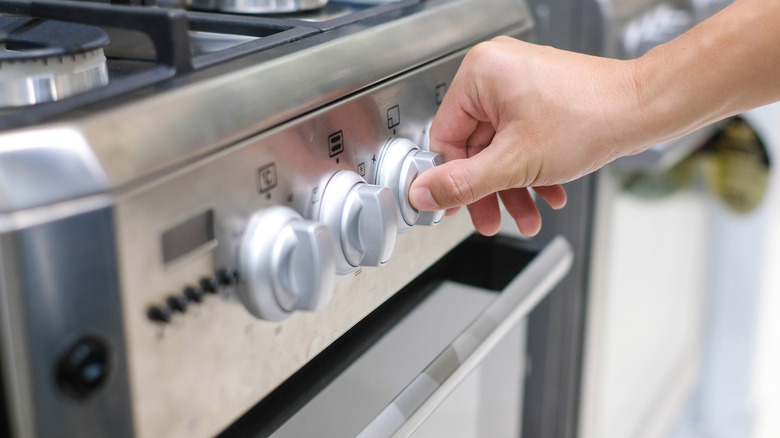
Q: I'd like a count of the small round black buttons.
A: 5